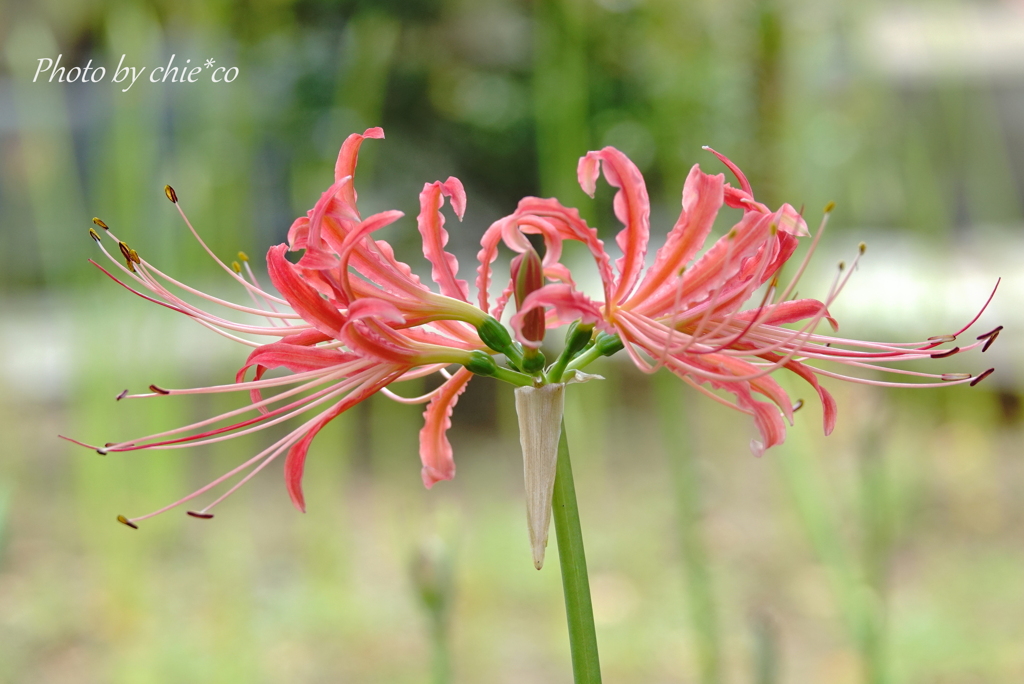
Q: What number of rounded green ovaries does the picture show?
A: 5